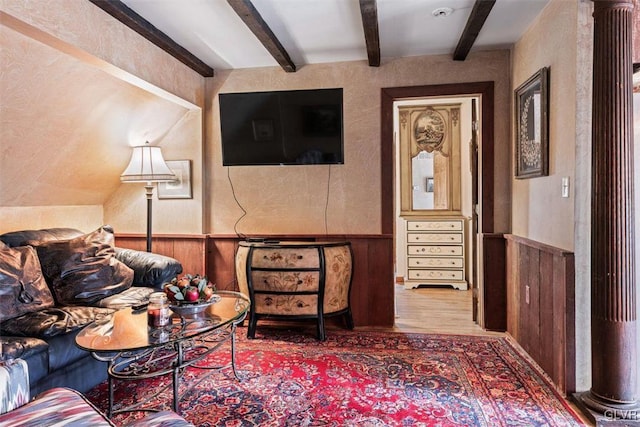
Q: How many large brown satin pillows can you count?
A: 2